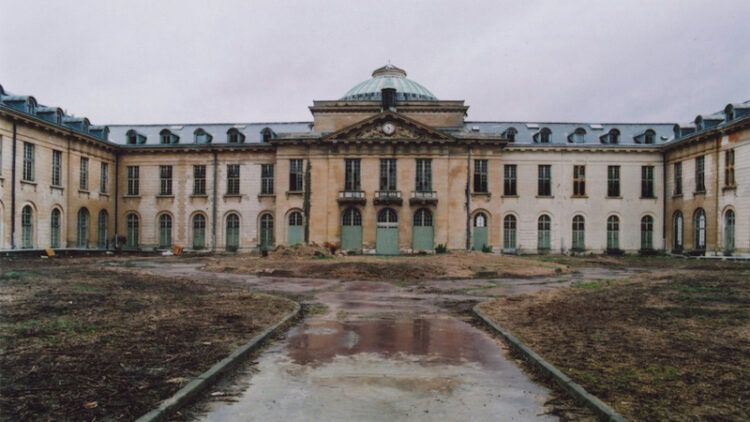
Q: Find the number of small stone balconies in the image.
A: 3